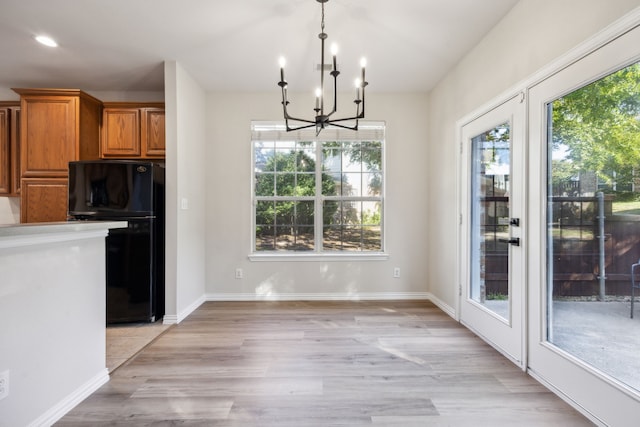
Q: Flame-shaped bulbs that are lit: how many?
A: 6